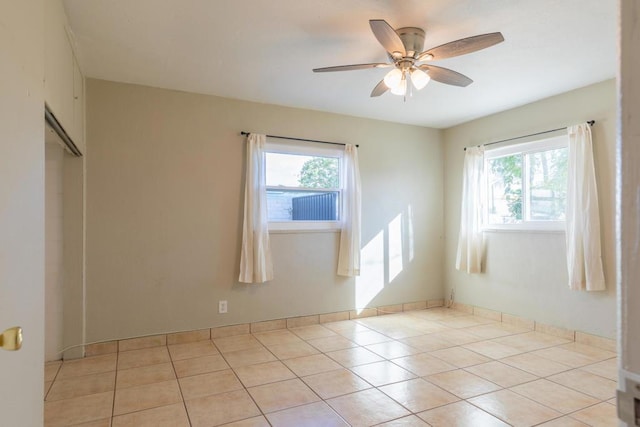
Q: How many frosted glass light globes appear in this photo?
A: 3